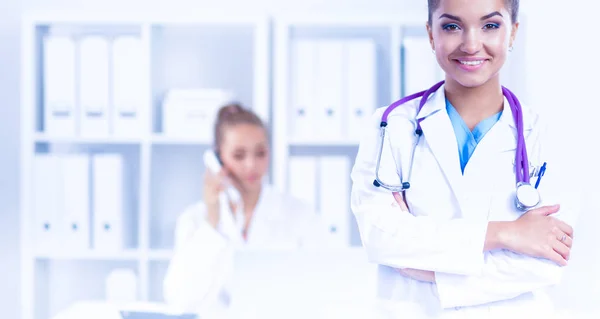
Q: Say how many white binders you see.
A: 12